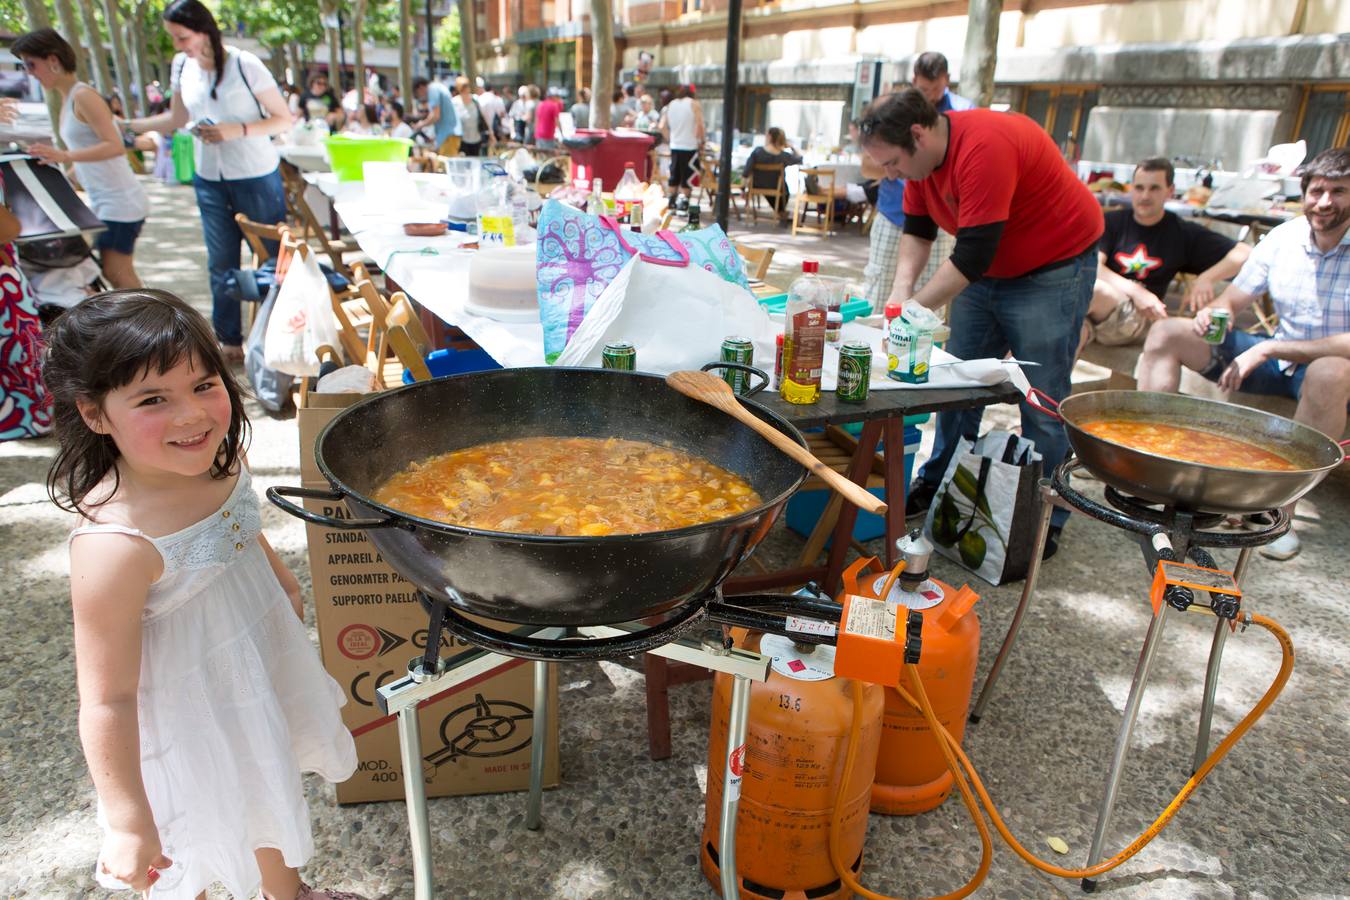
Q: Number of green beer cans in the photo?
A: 4